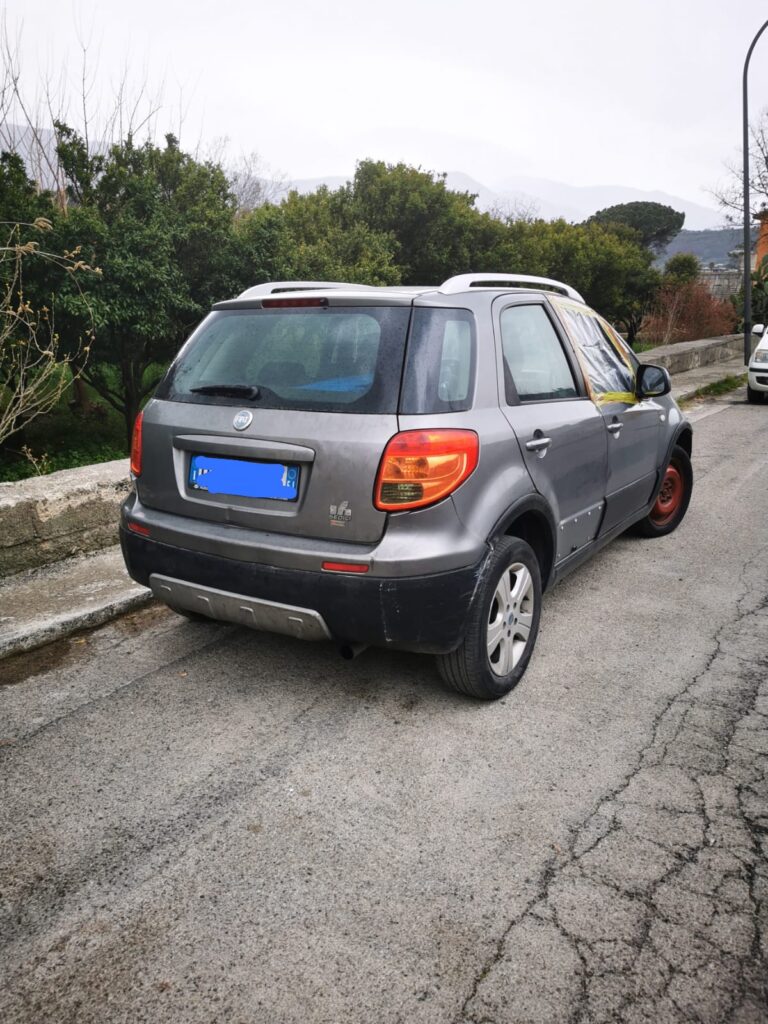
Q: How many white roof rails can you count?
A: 2